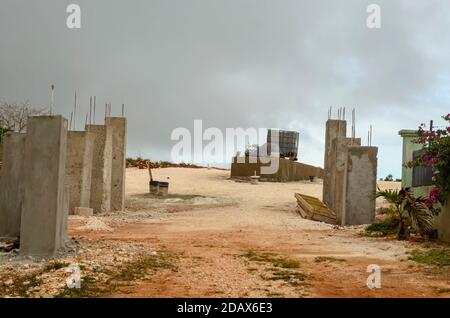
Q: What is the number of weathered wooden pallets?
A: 1